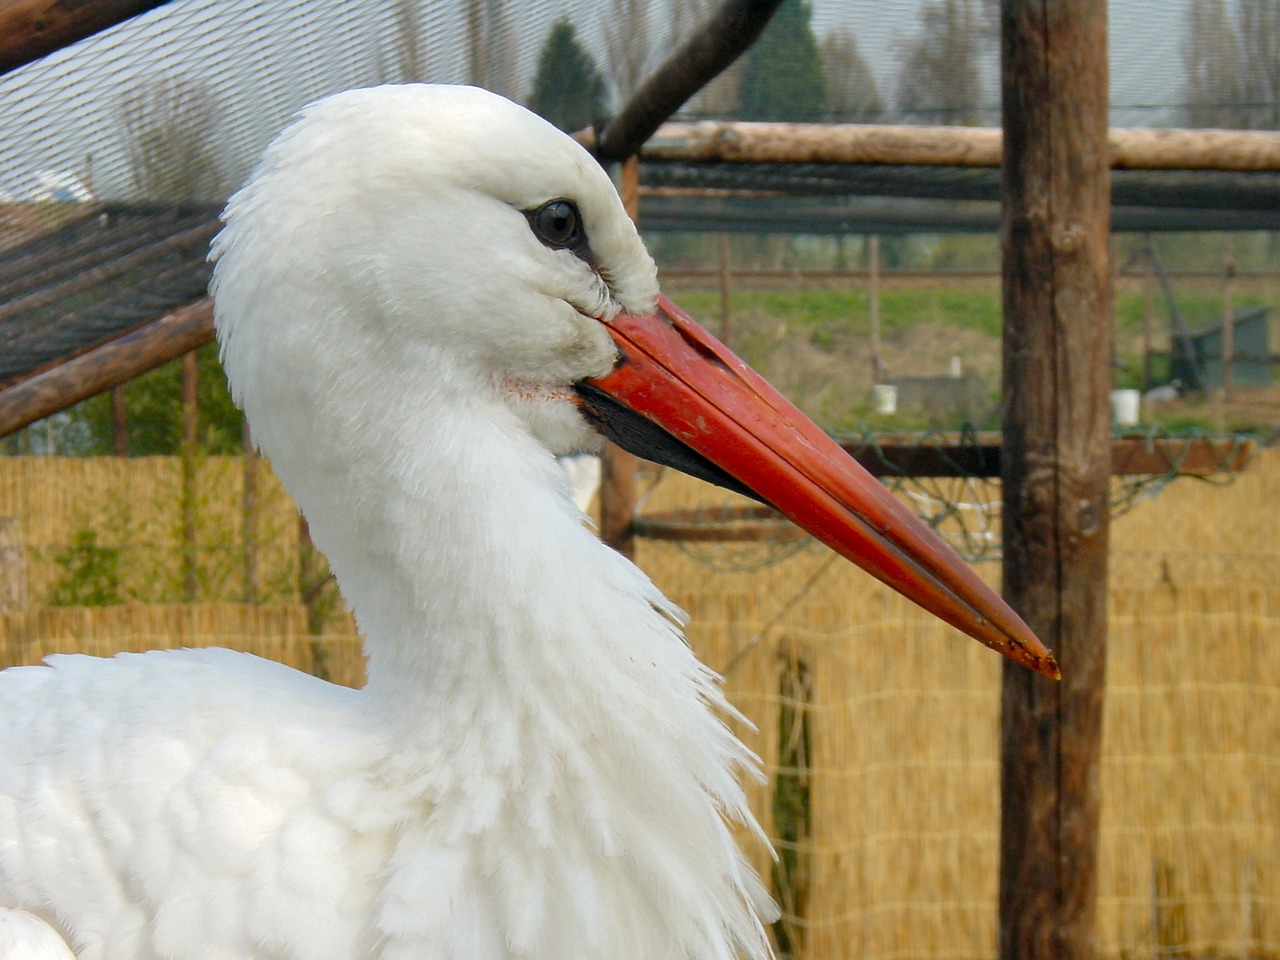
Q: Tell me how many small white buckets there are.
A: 2